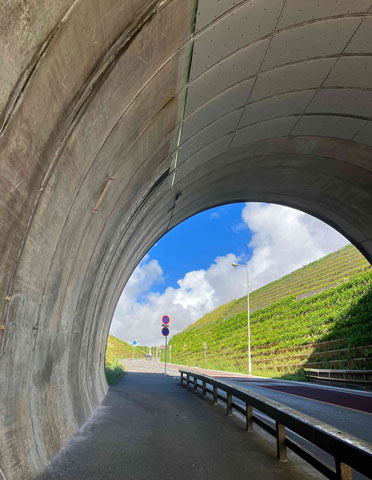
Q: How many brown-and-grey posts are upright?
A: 9